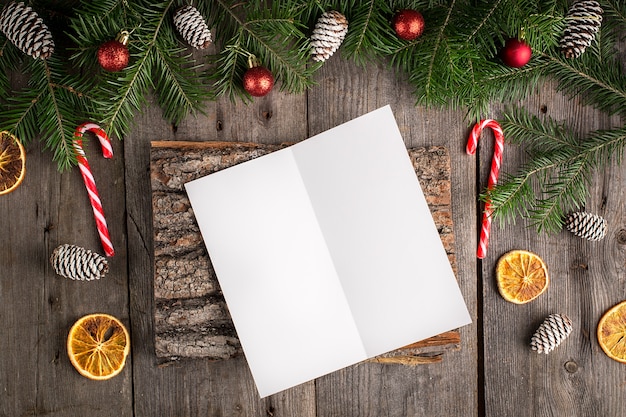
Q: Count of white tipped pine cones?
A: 7